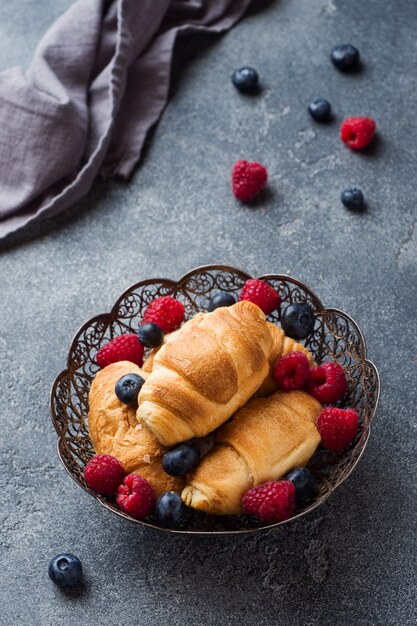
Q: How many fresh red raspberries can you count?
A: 11